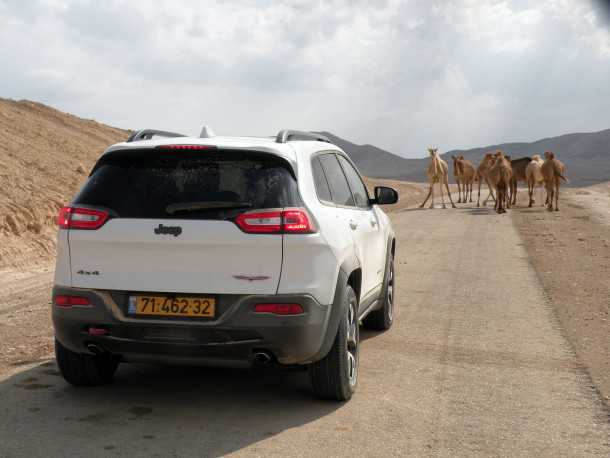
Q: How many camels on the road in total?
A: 7